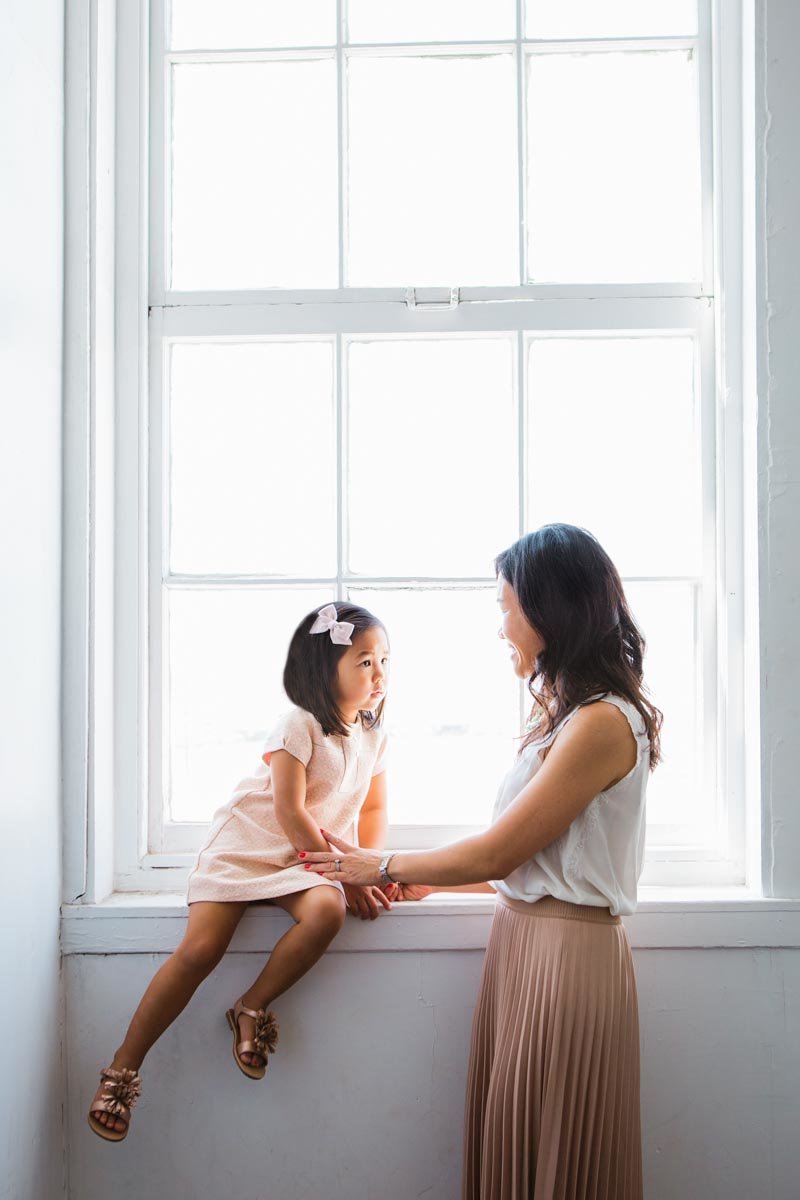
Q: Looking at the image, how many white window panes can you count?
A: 12